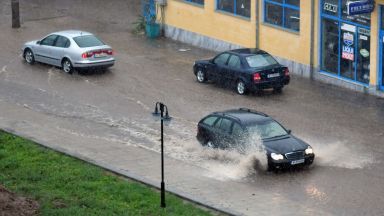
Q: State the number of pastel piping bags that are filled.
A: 0